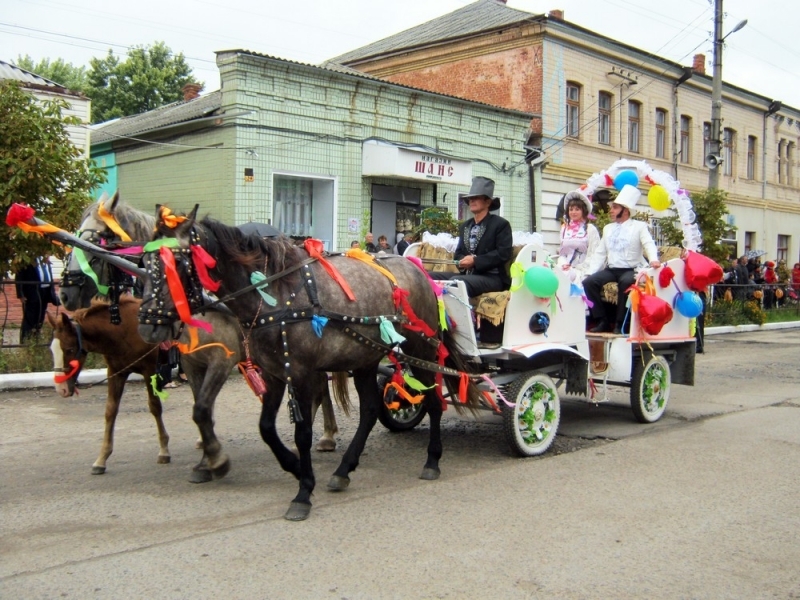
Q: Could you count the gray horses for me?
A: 2